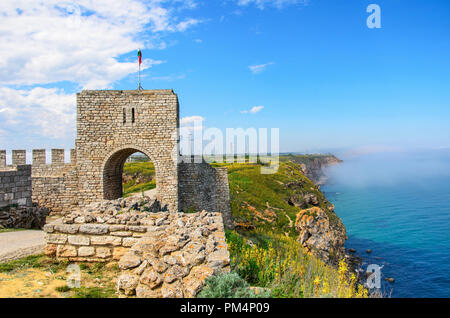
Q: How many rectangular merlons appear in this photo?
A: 5